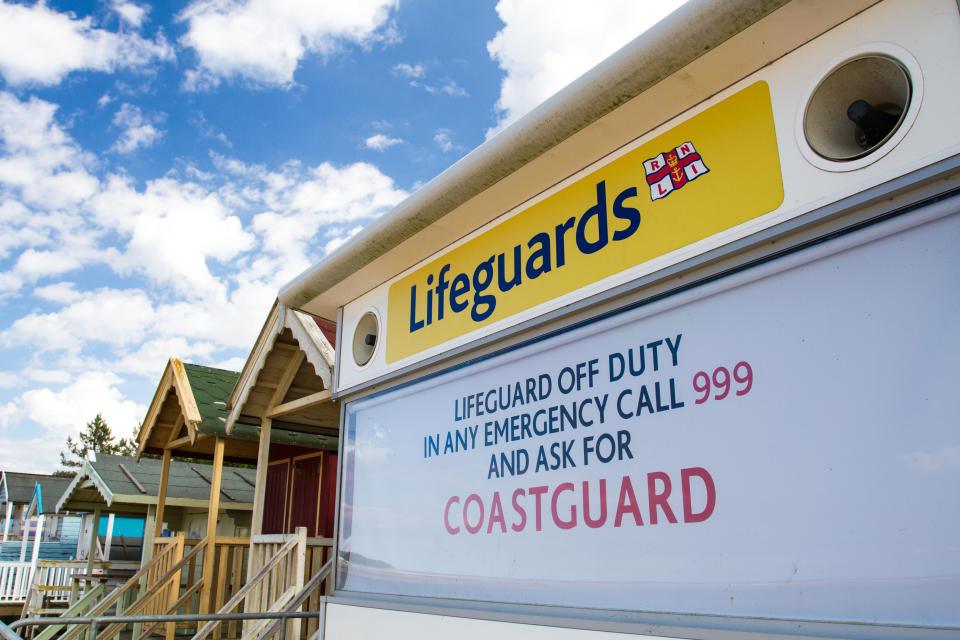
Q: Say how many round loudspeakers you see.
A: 2